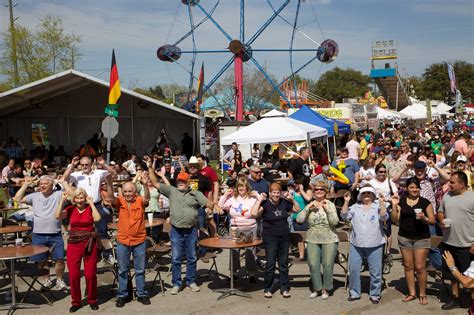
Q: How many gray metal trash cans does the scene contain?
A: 0